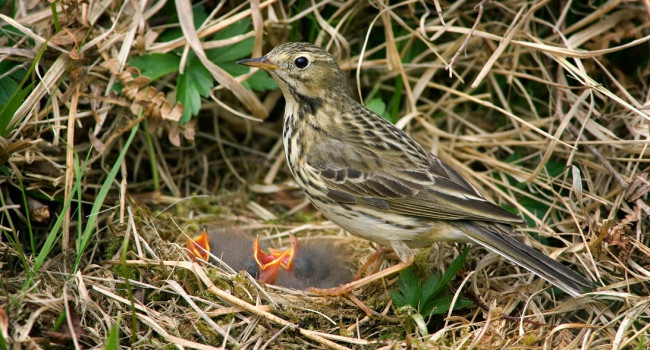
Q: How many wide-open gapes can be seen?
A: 3